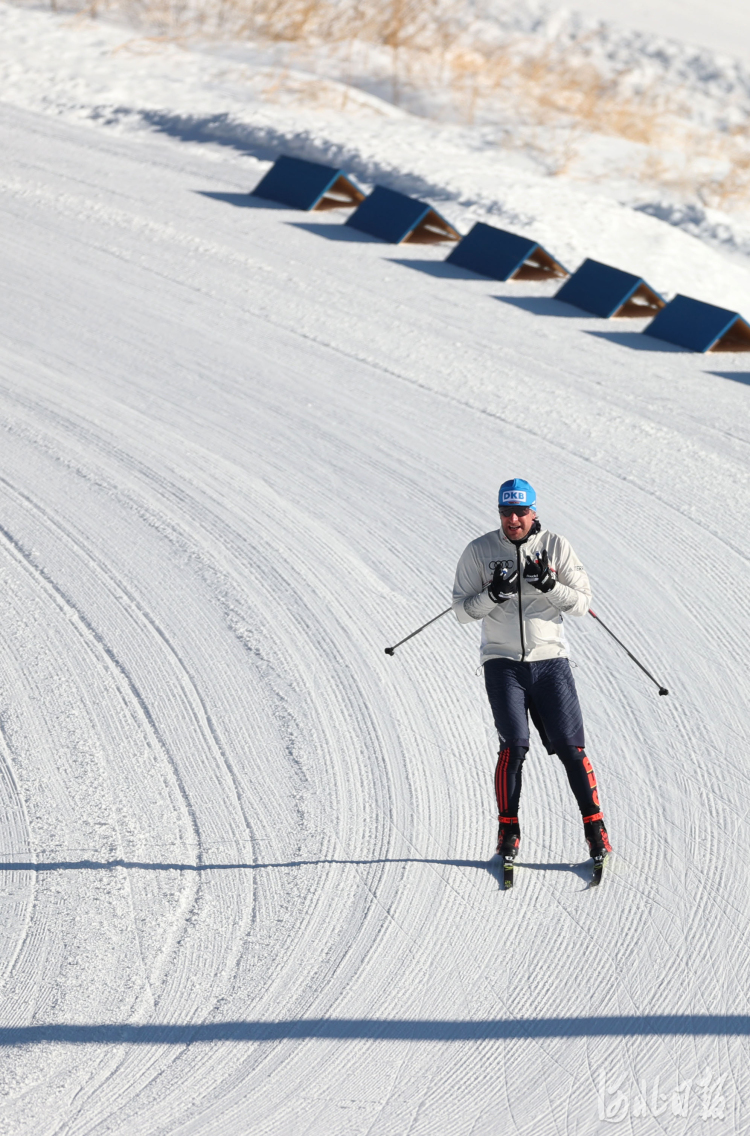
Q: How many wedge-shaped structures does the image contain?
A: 5